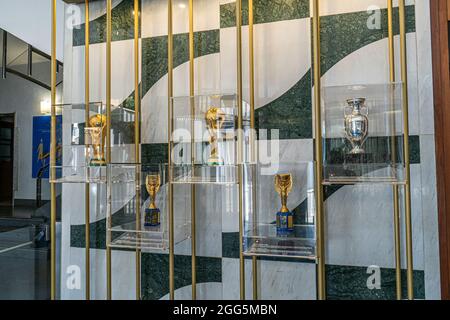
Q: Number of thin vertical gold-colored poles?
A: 11